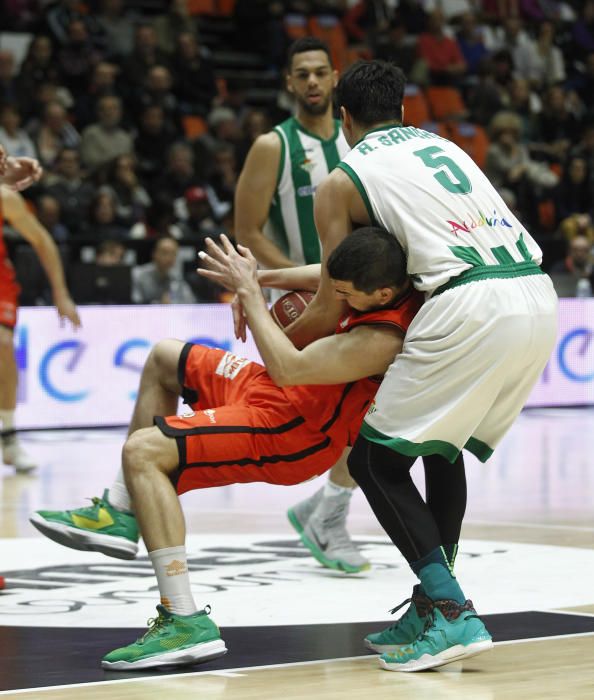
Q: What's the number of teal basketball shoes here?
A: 2